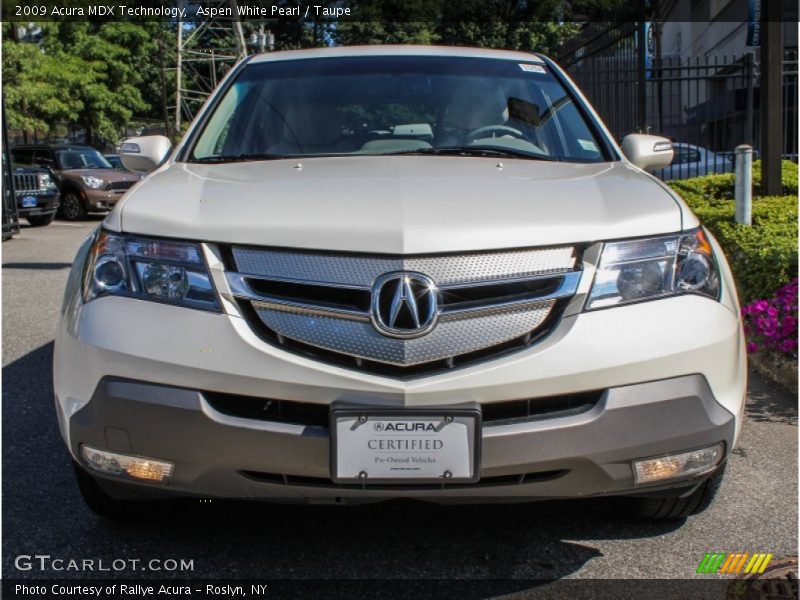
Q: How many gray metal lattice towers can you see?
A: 1